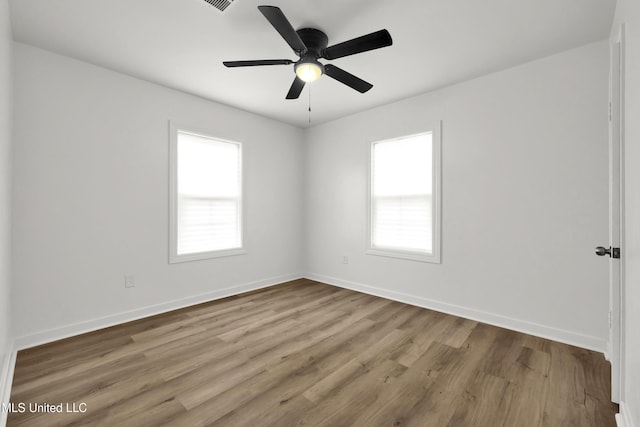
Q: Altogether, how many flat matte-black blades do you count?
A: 5